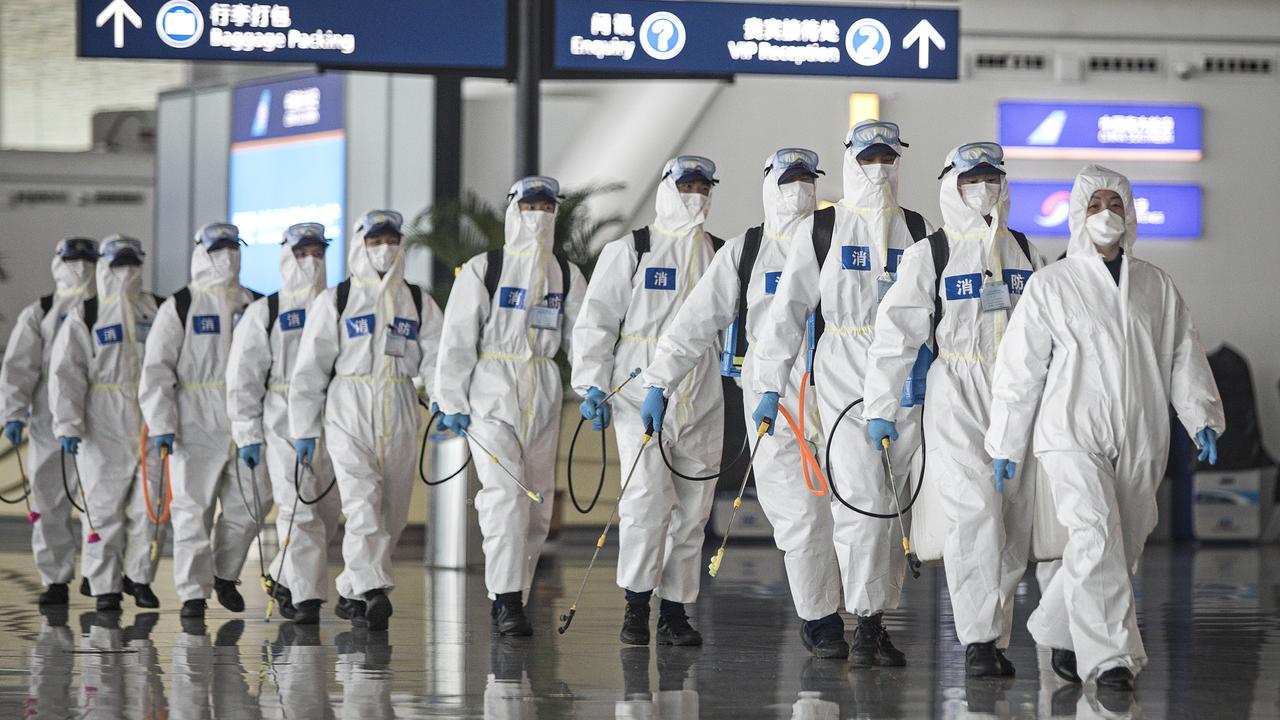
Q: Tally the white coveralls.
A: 11